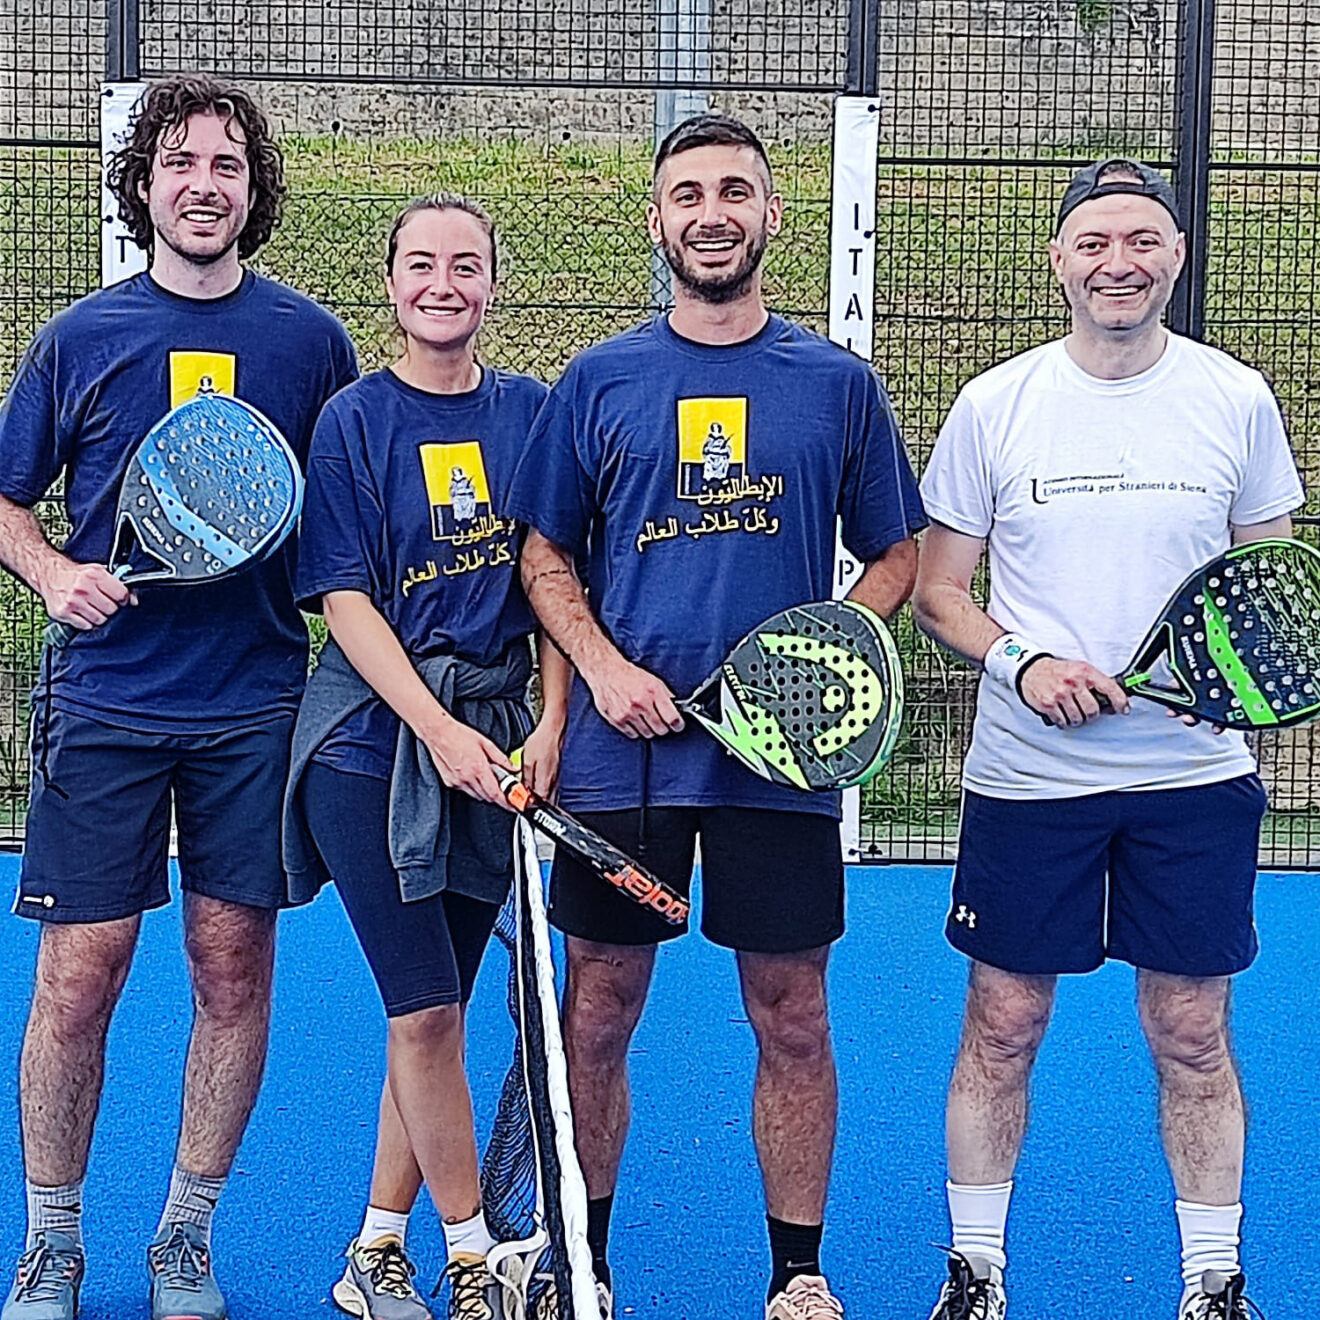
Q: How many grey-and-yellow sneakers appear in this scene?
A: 2